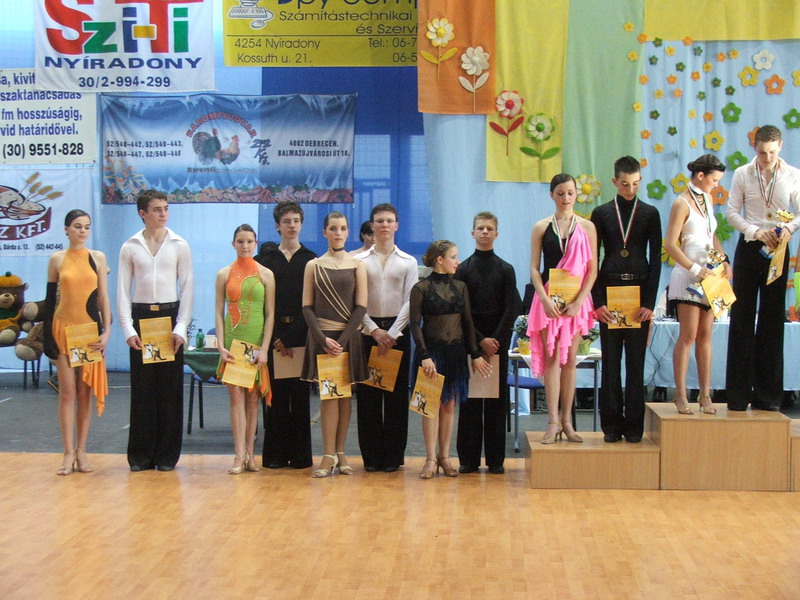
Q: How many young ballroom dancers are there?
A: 12